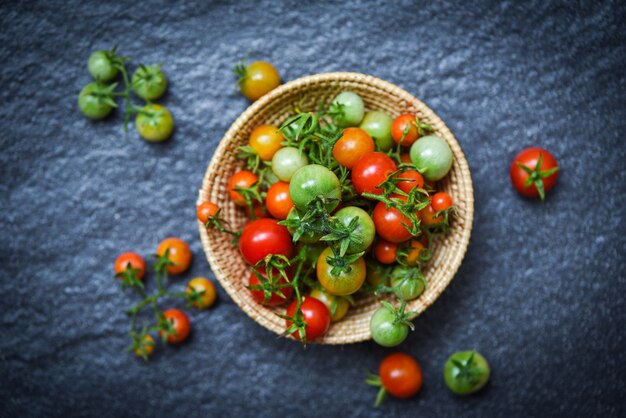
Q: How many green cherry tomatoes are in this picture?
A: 13